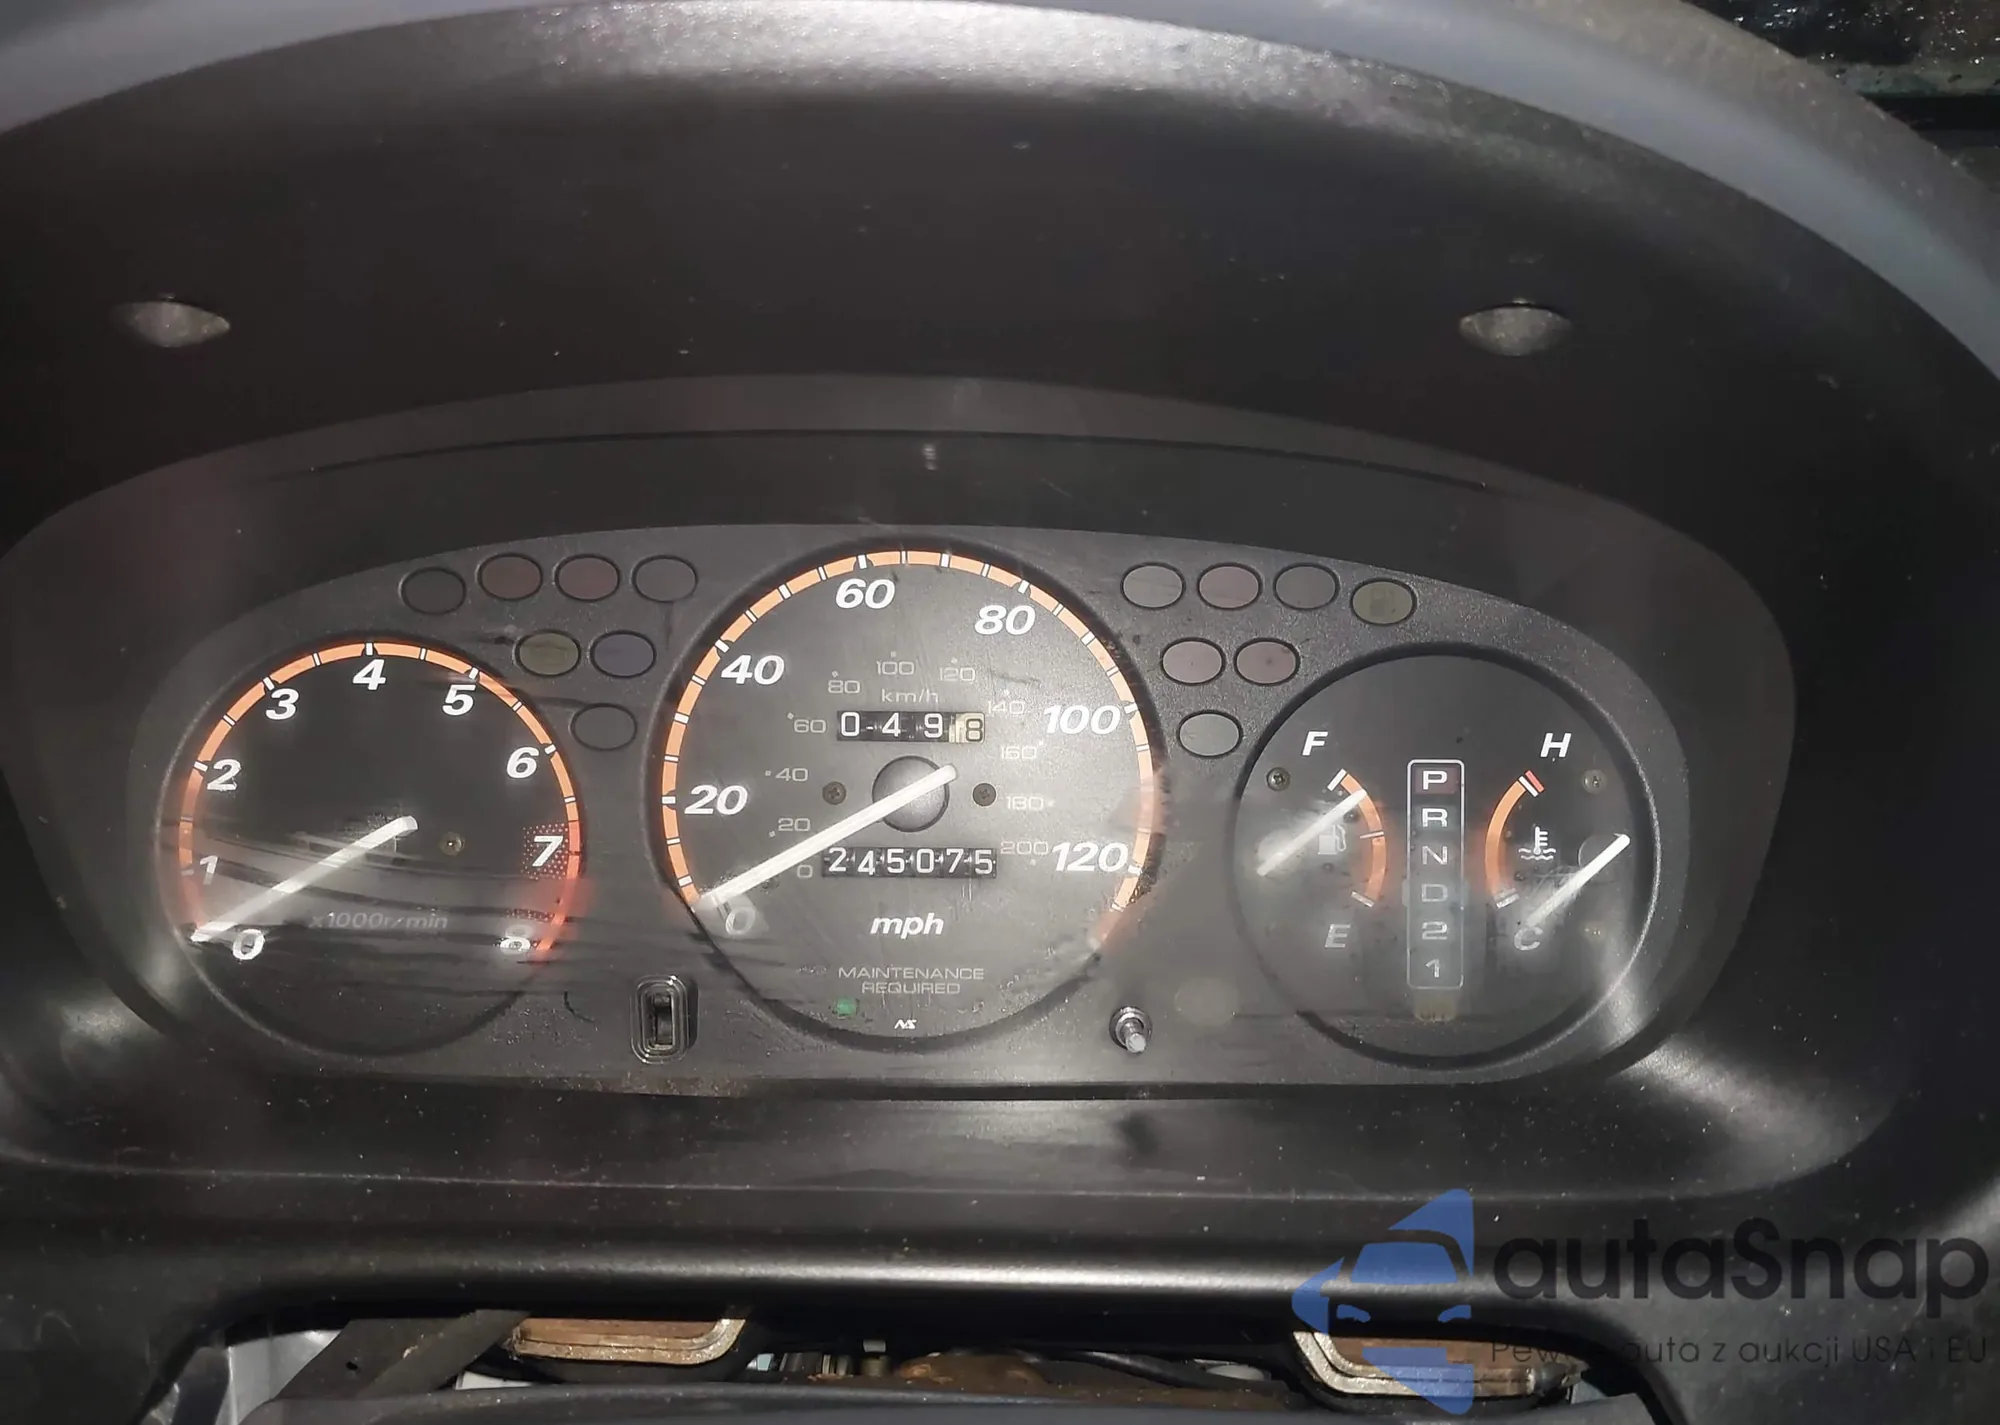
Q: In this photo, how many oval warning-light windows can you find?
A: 14